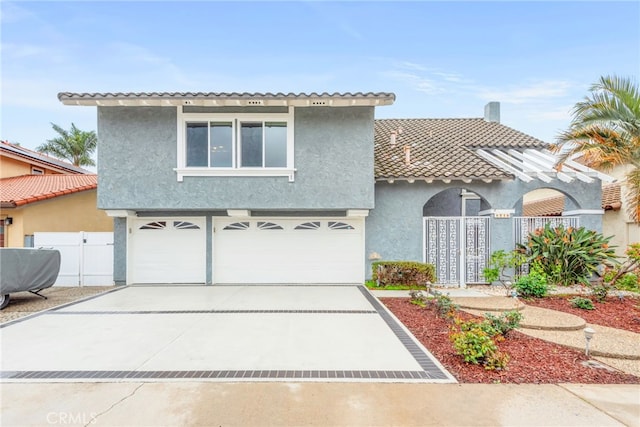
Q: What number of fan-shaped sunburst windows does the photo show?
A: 6